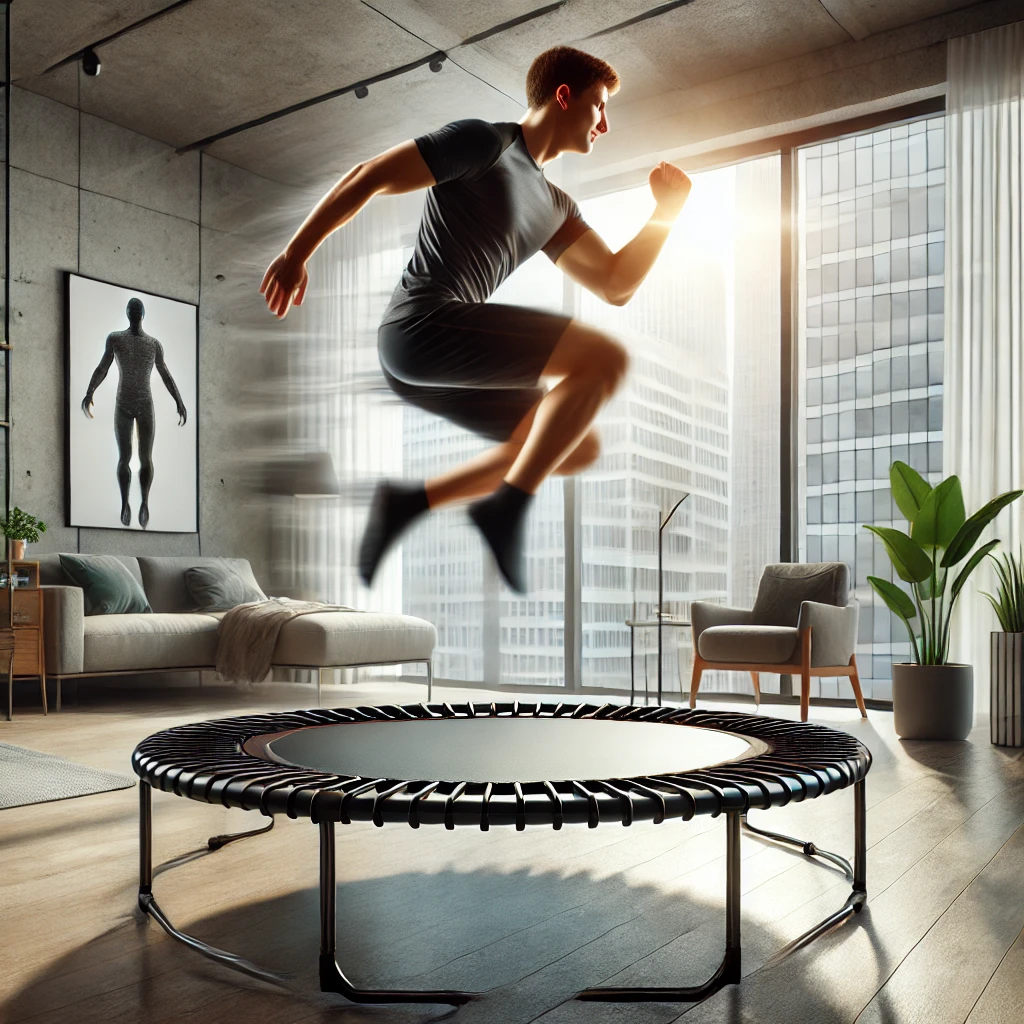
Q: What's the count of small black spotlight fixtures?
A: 3